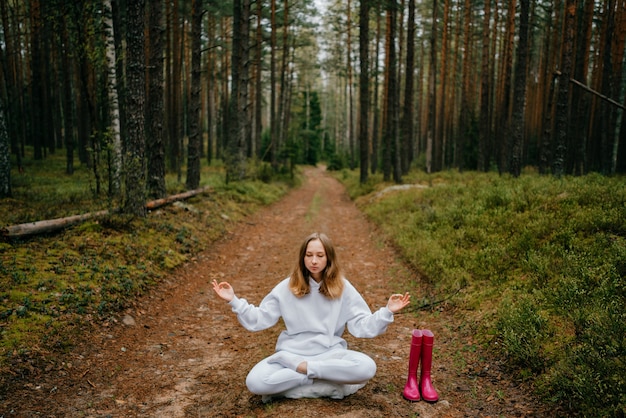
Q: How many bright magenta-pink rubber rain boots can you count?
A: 2